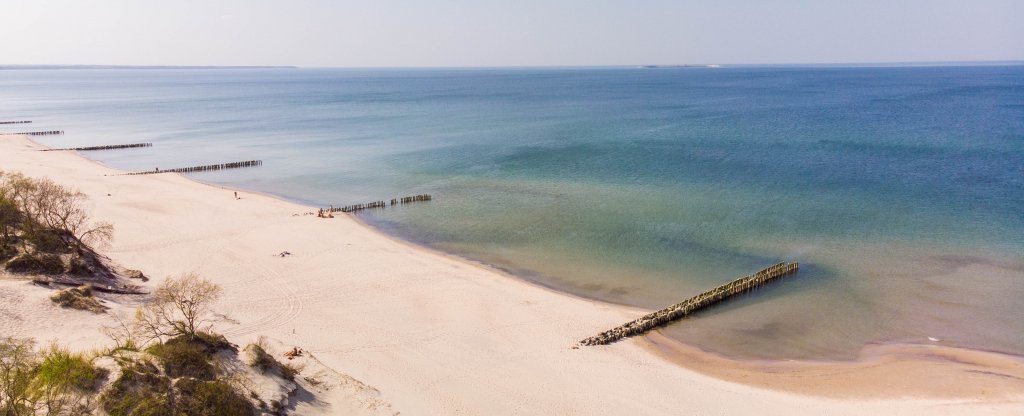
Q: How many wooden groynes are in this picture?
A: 6